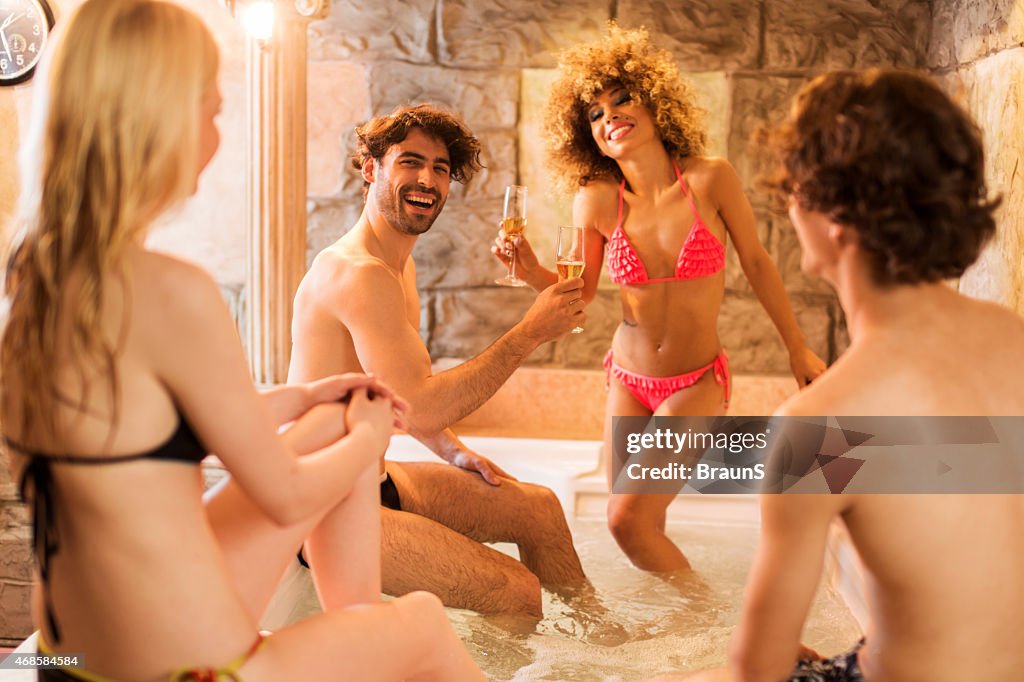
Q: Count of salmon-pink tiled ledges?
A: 1